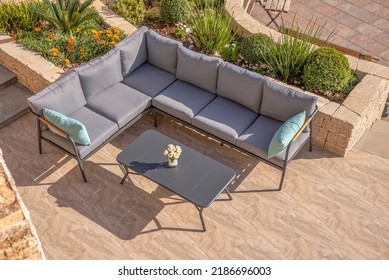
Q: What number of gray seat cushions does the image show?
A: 6